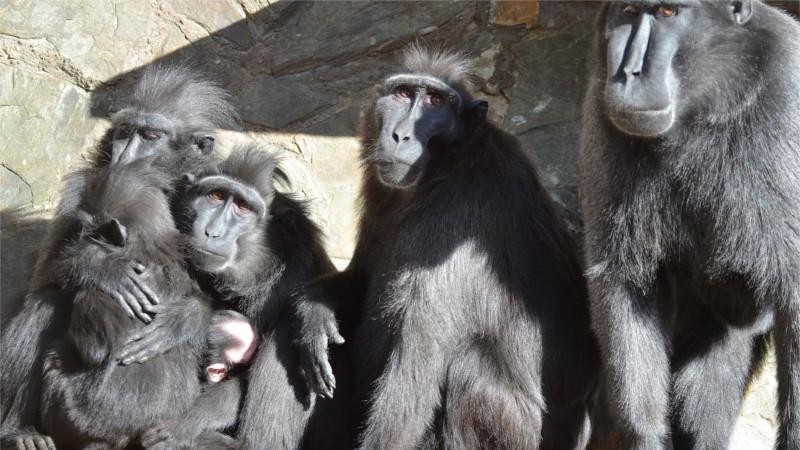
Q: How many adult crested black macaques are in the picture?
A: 4